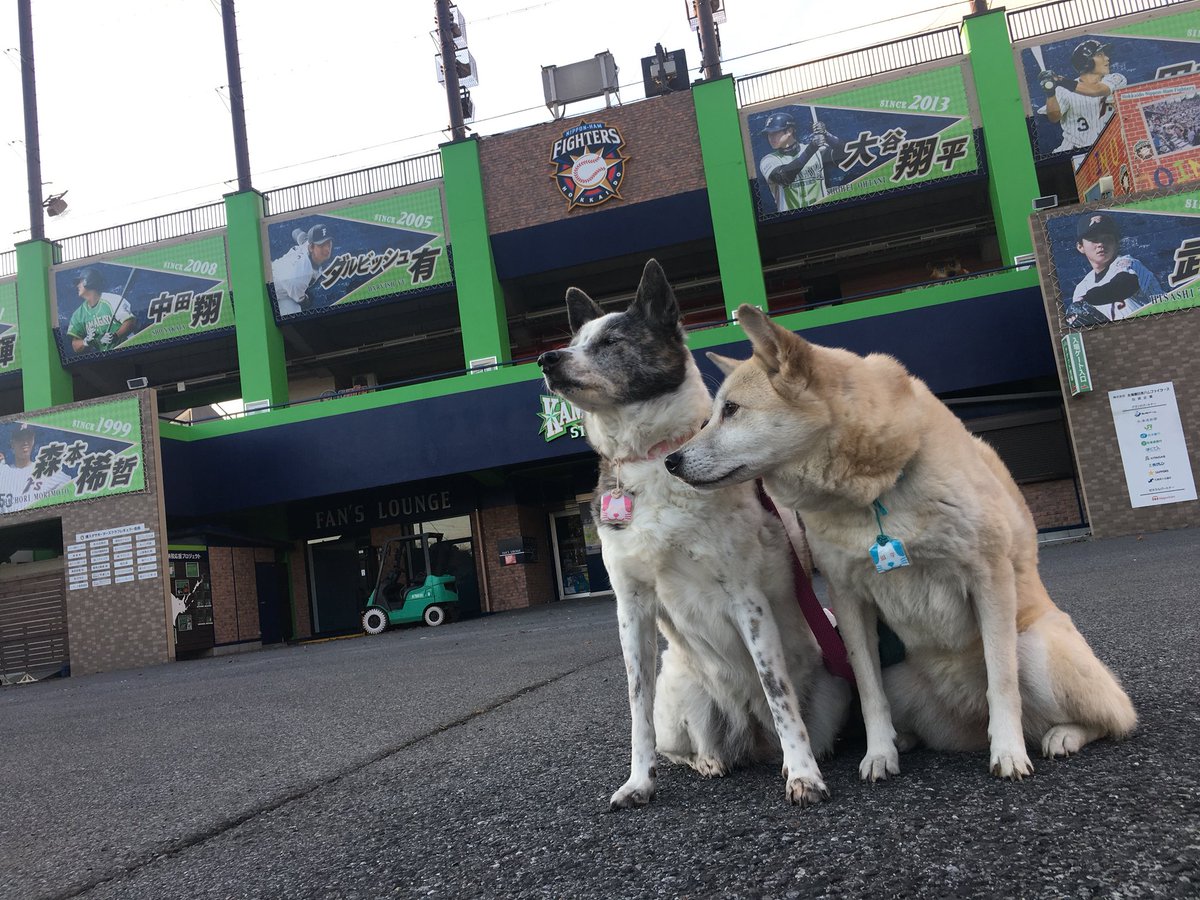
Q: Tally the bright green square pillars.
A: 5